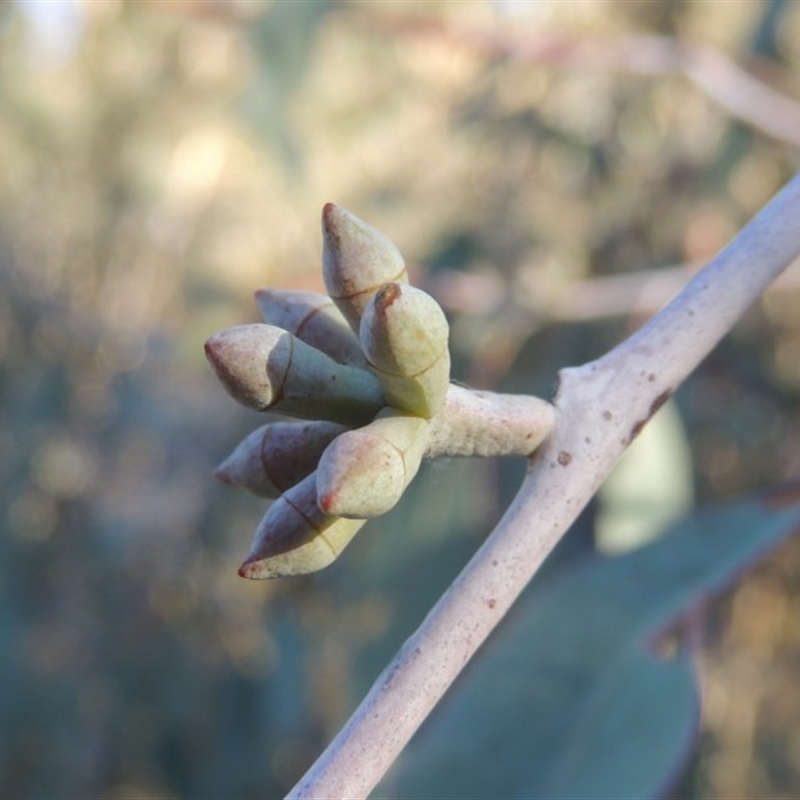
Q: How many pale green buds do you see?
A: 7